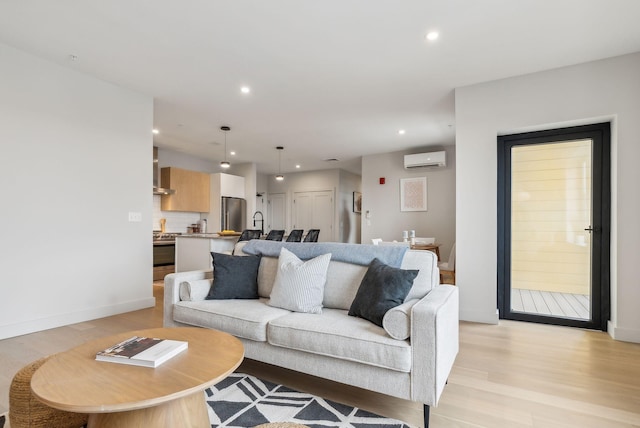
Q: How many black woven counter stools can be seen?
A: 4